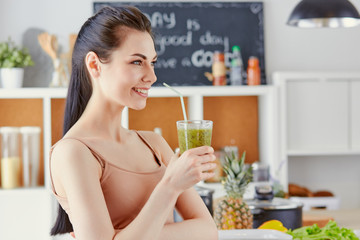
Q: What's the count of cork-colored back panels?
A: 4